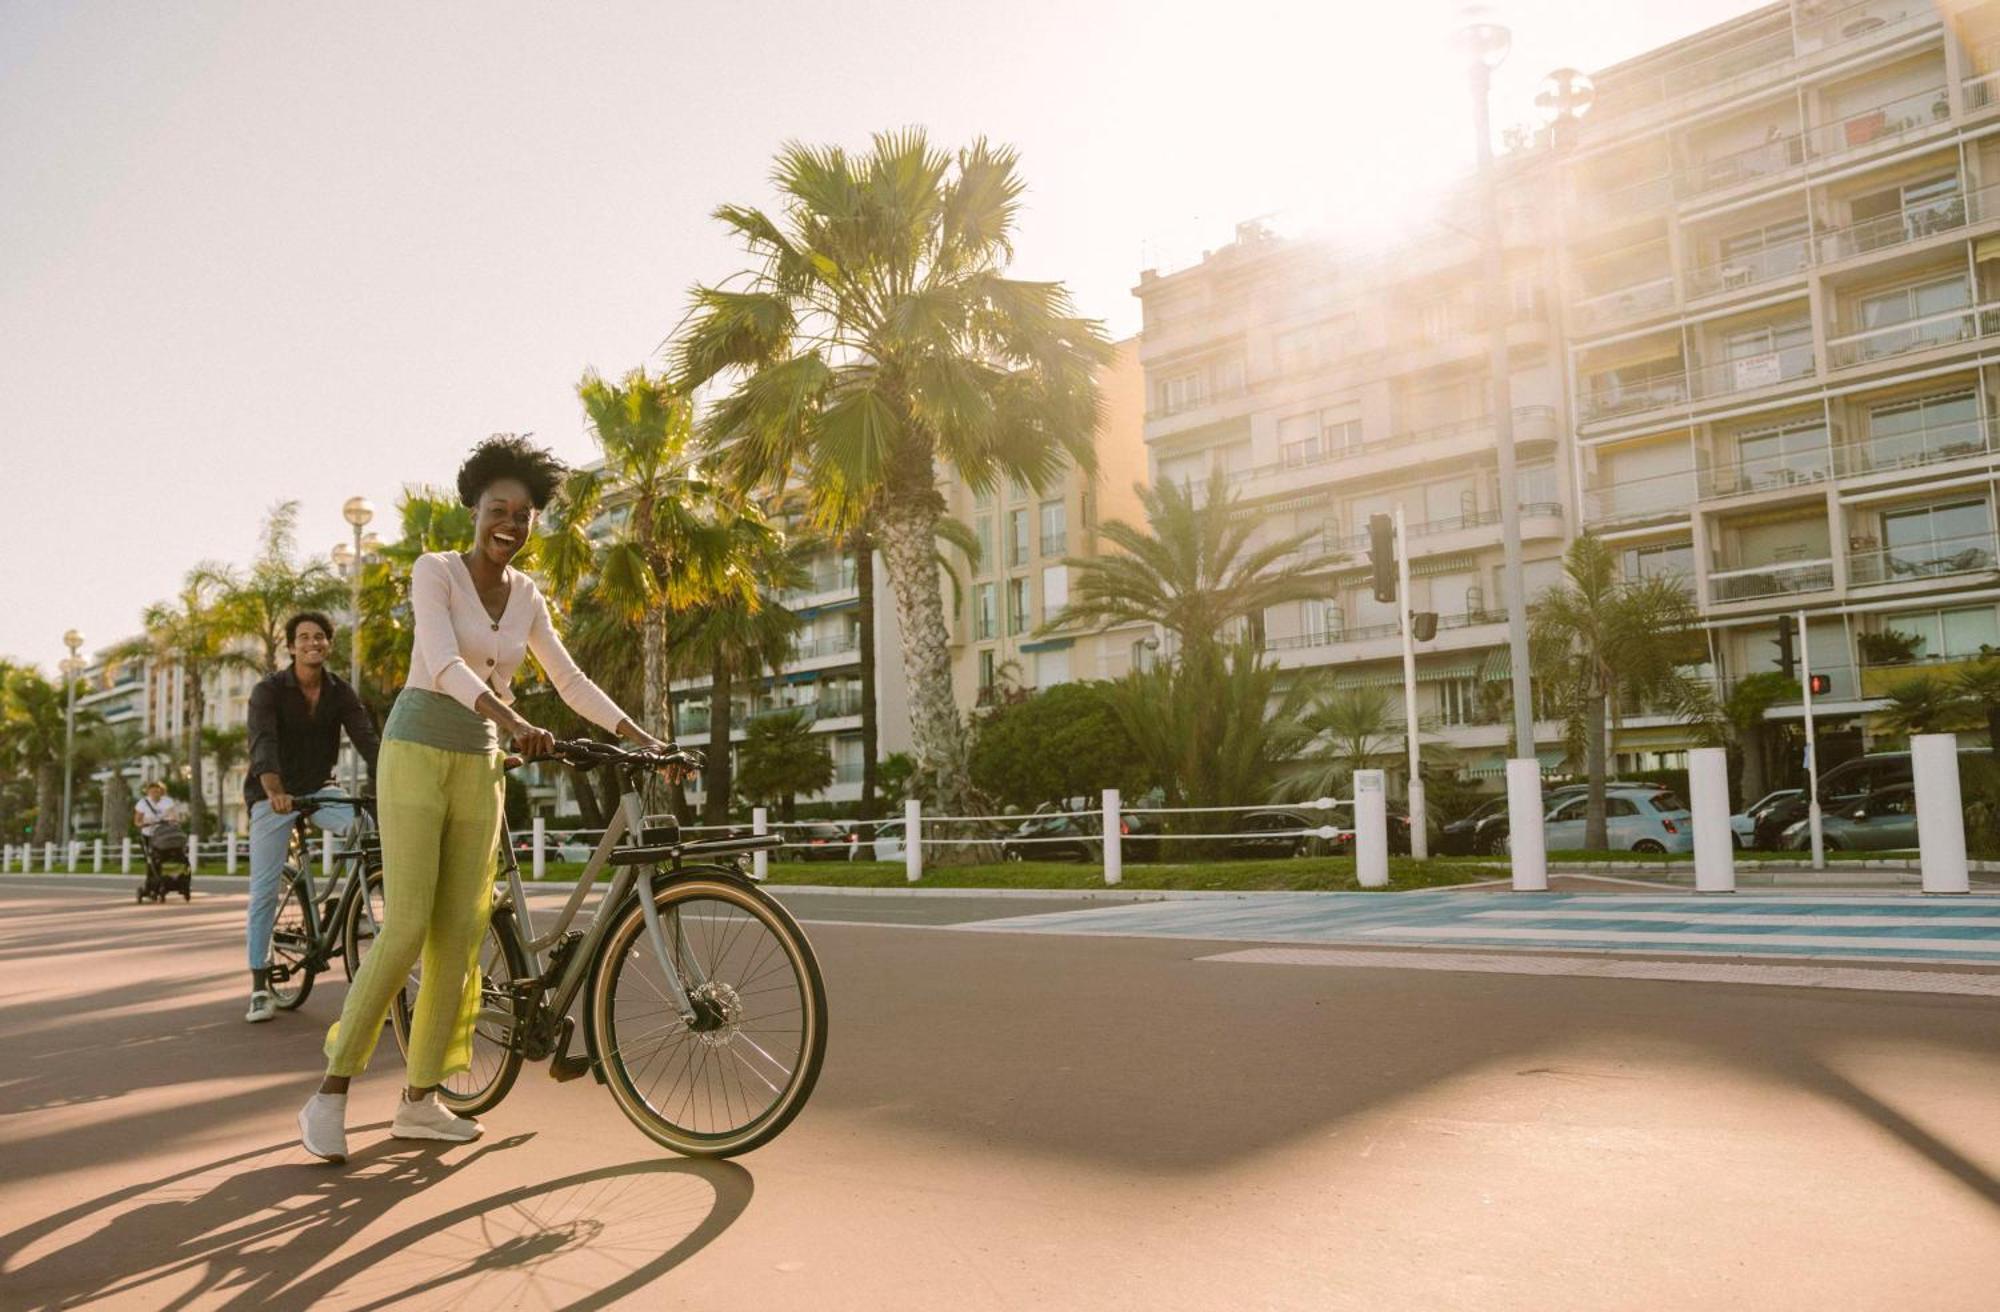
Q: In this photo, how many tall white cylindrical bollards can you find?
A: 4